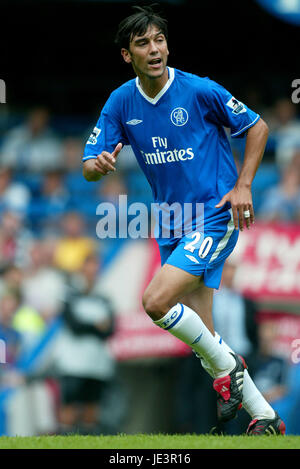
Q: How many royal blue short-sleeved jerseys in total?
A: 1